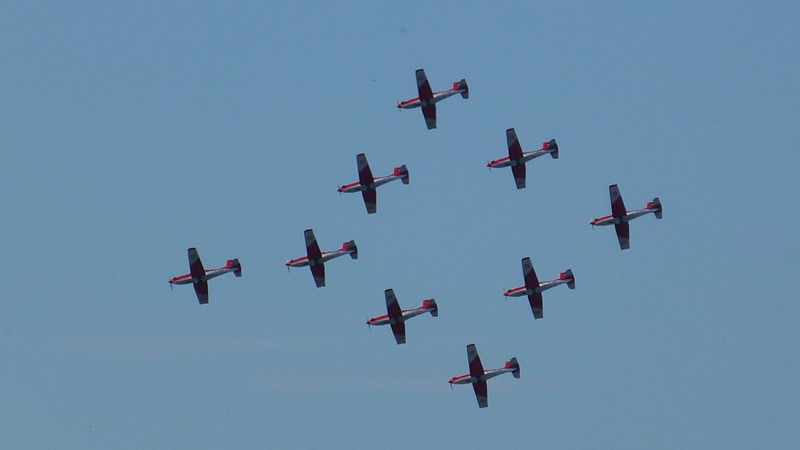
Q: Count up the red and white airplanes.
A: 9